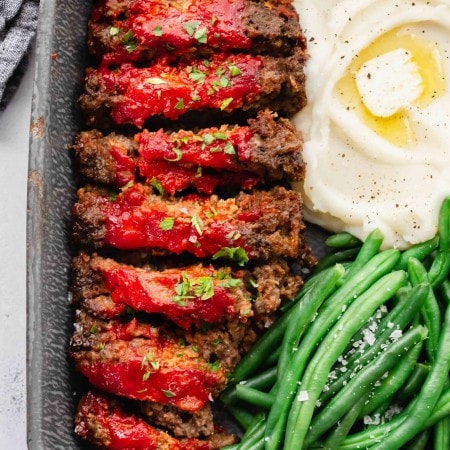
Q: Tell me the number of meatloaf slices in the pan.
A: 7